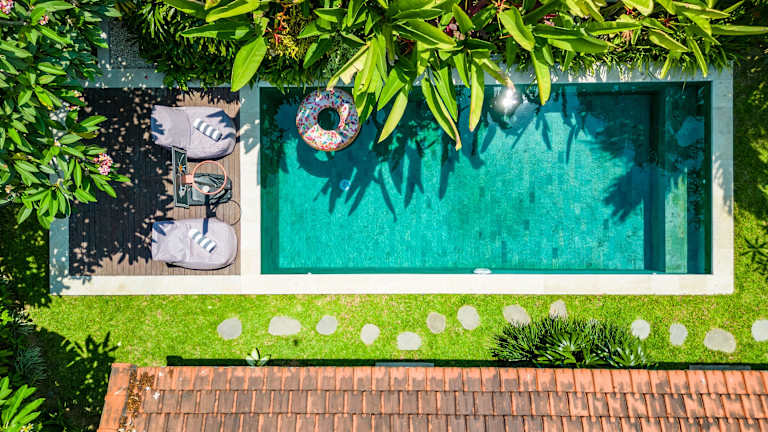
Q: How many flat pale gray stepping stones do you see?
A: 13